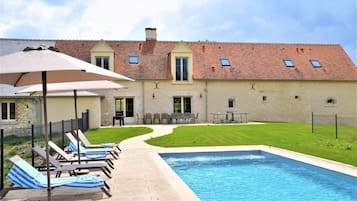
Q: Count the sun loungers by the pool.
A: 5